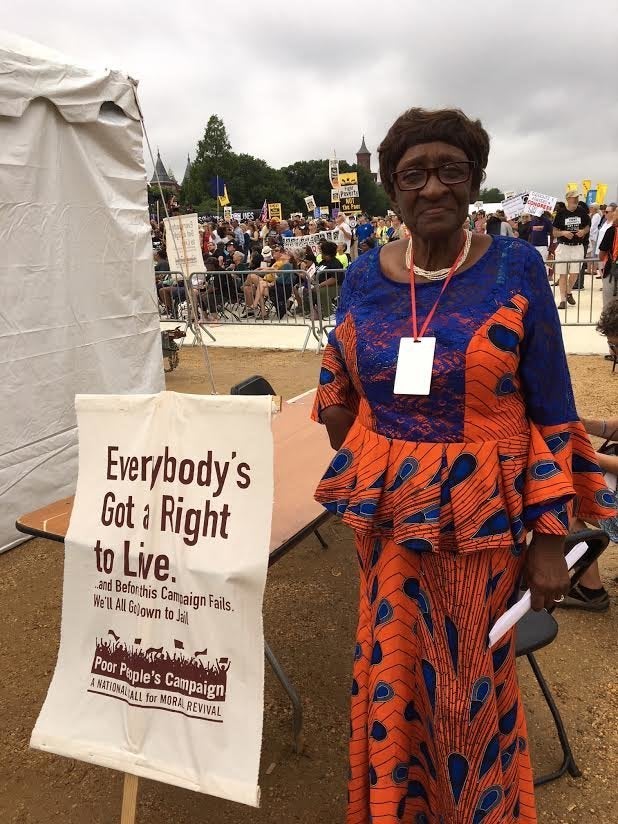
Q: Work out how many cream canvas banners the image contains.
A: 2